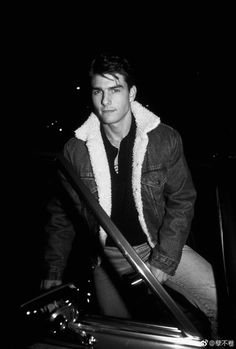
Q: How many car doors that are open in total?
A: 1